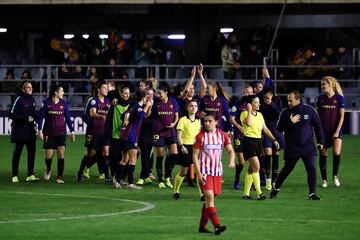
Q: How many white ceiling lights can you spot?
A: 6